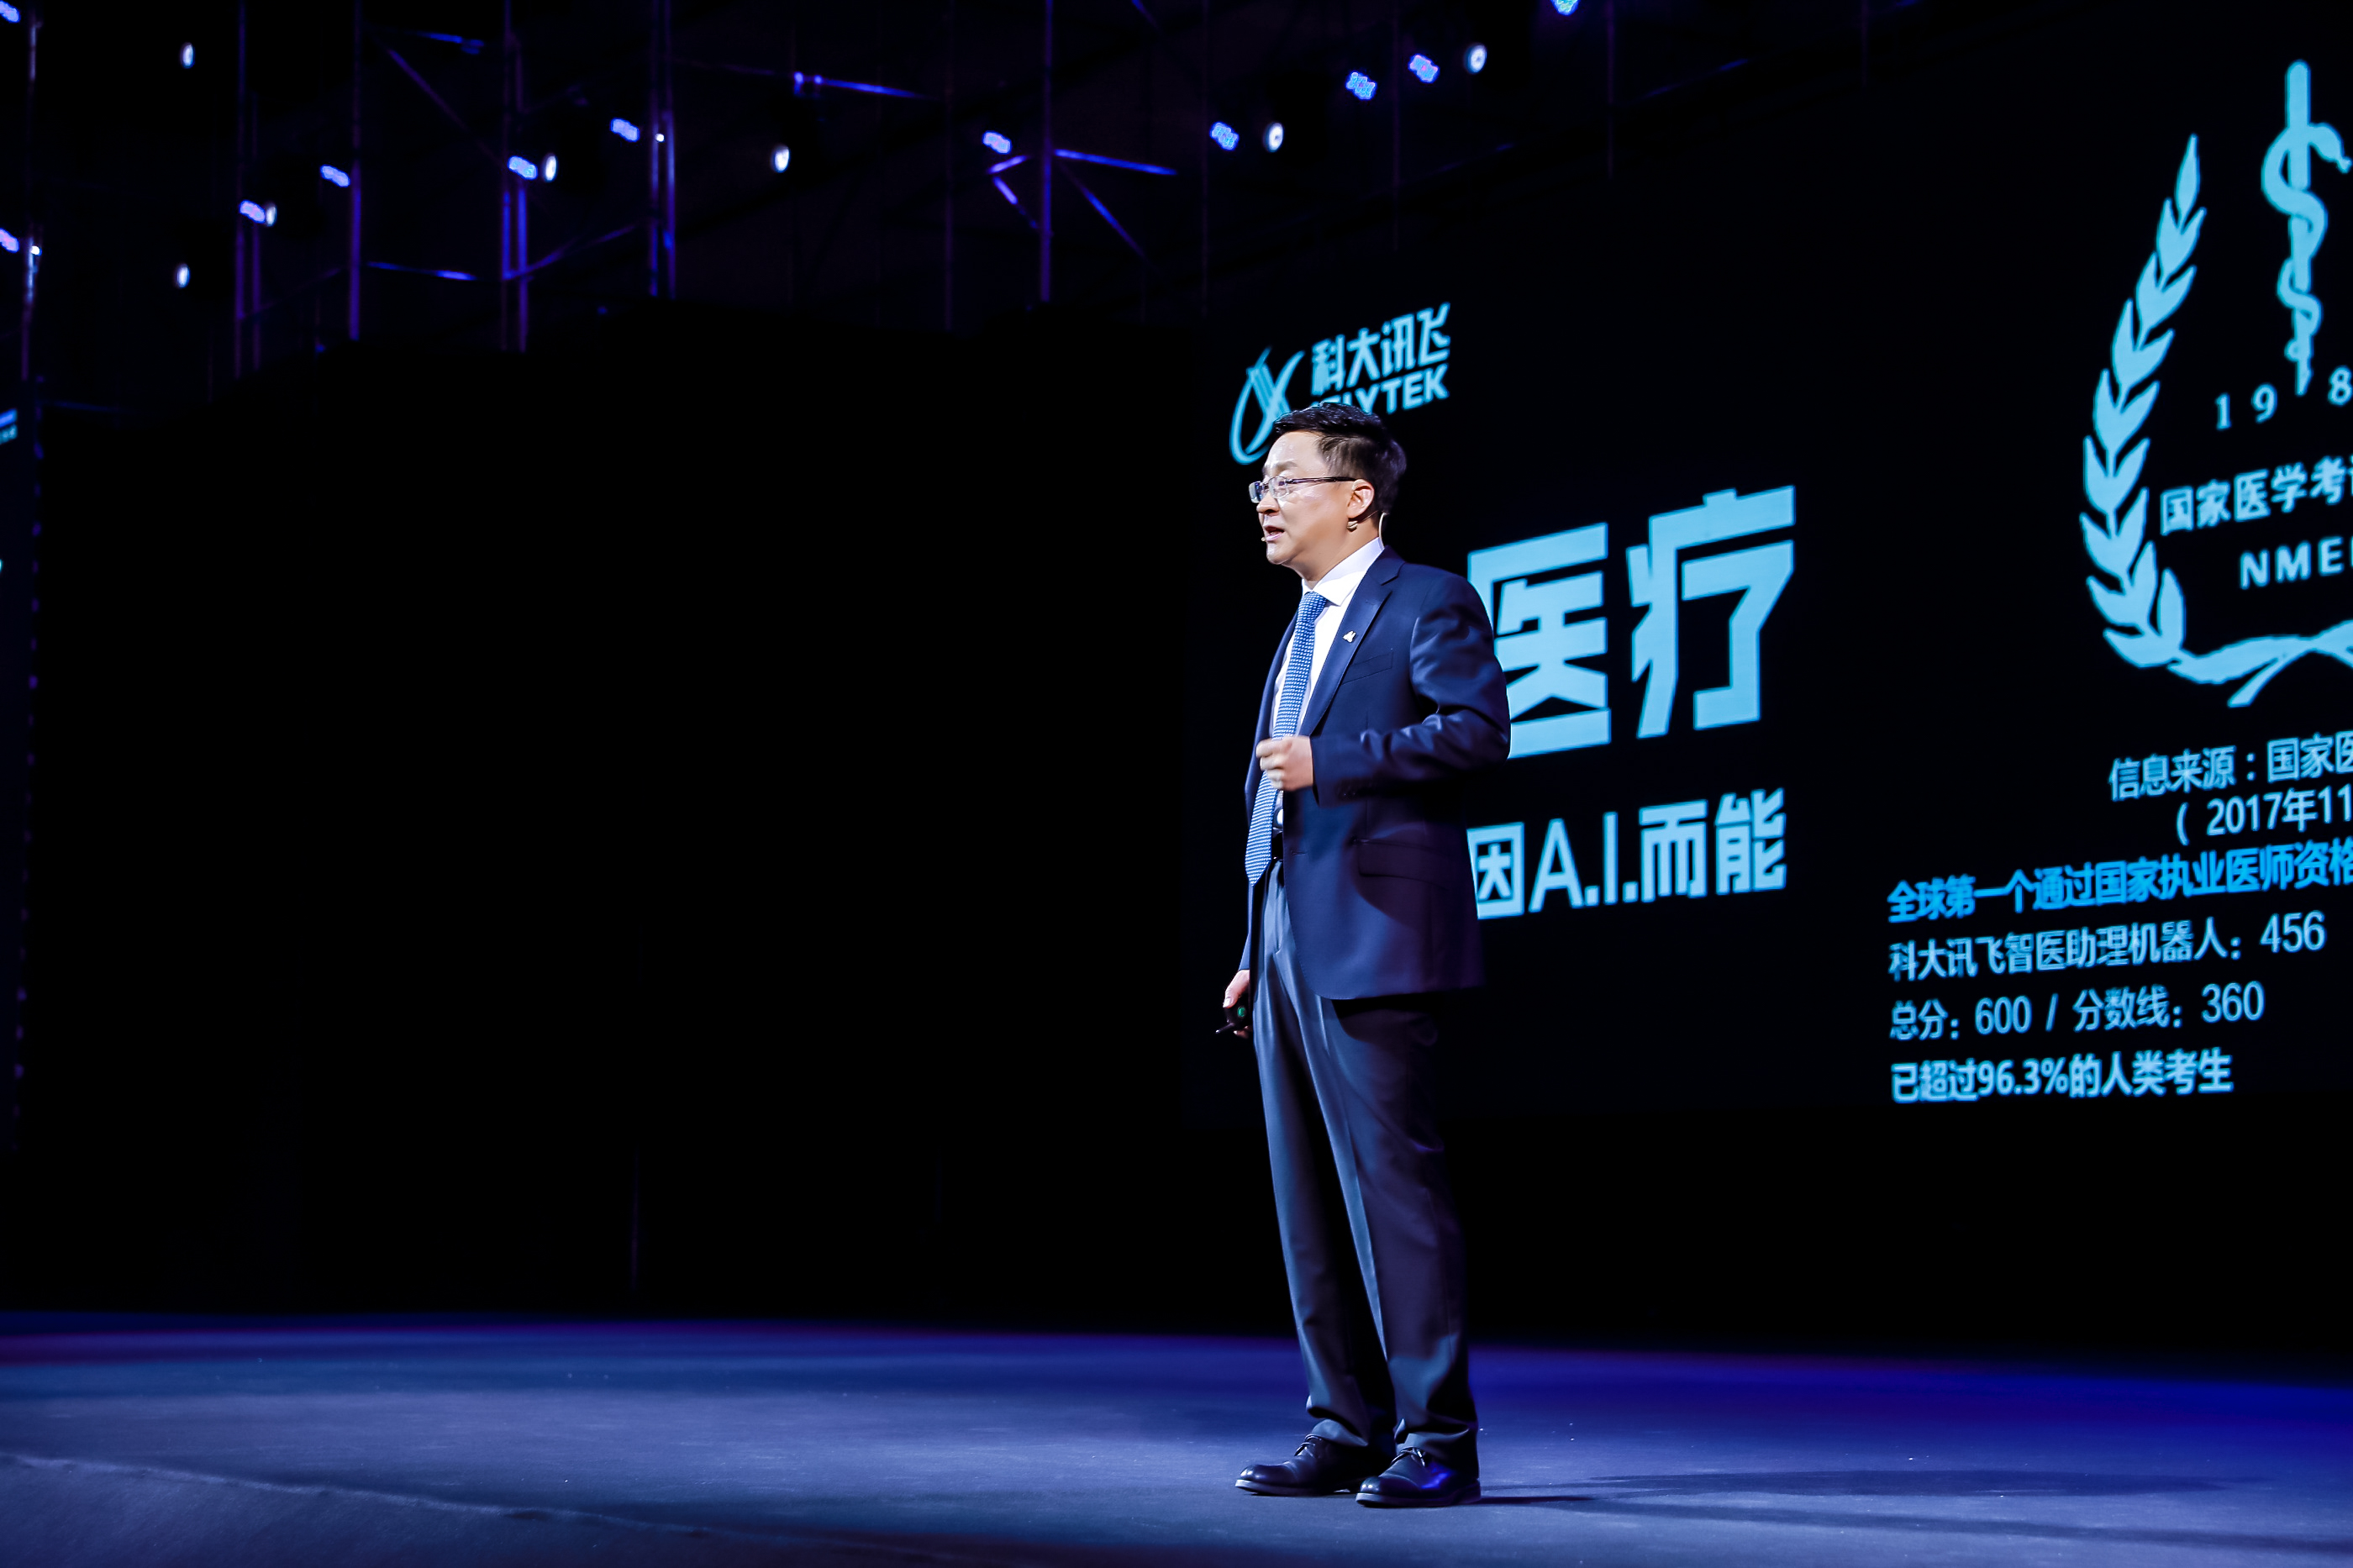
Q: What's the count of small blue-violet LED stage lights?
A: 11